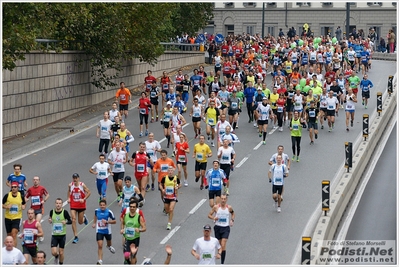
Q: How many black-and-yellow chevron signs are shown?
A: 6